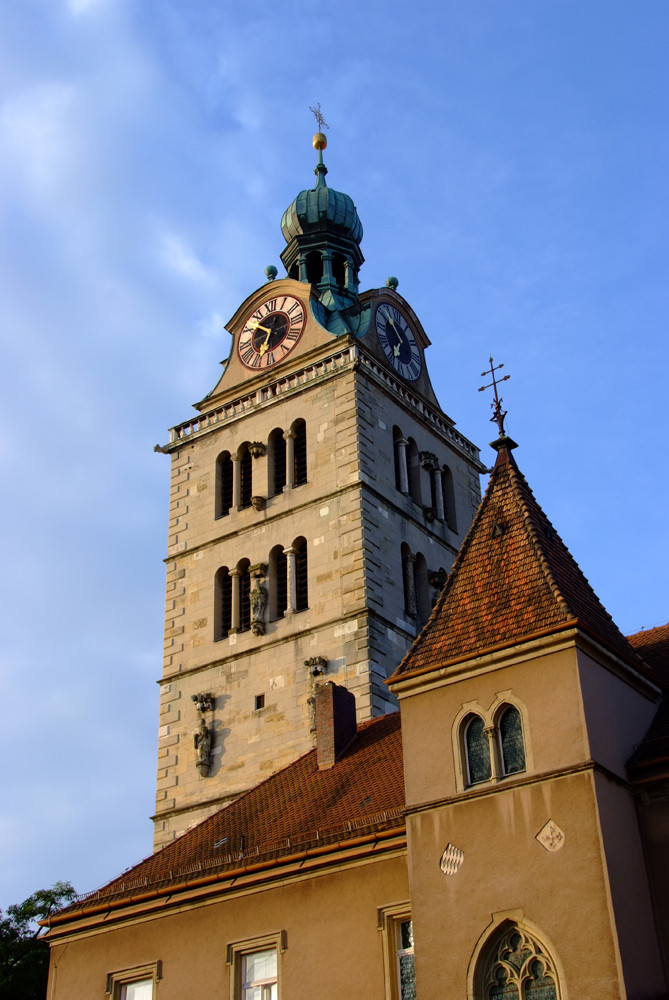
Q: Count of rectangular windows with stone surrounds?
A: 3